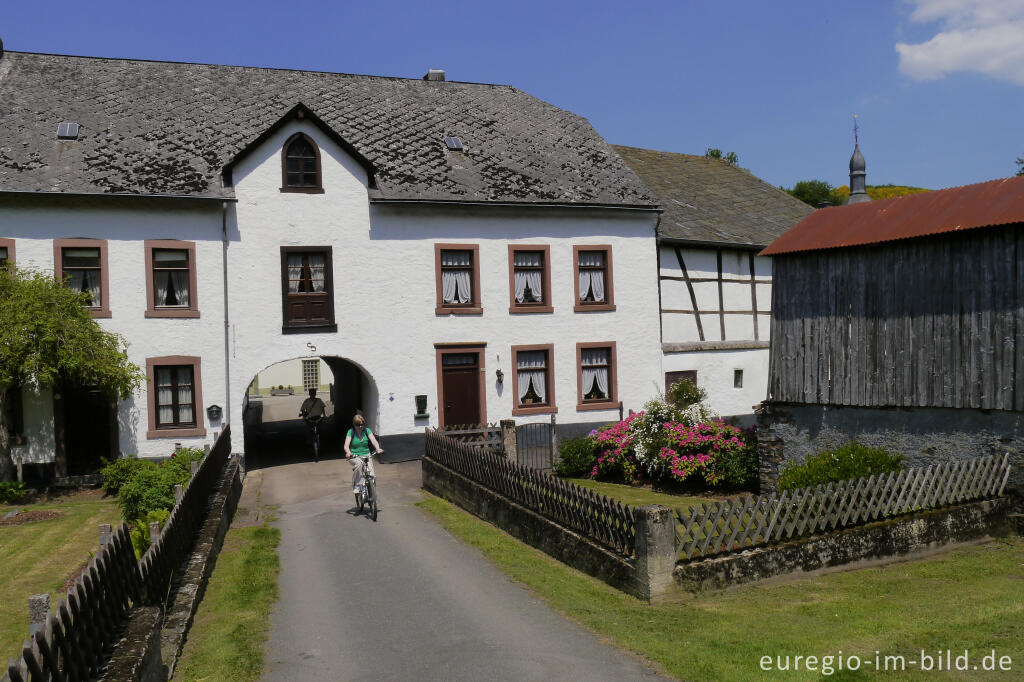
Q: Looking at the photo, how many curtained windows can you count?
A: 9